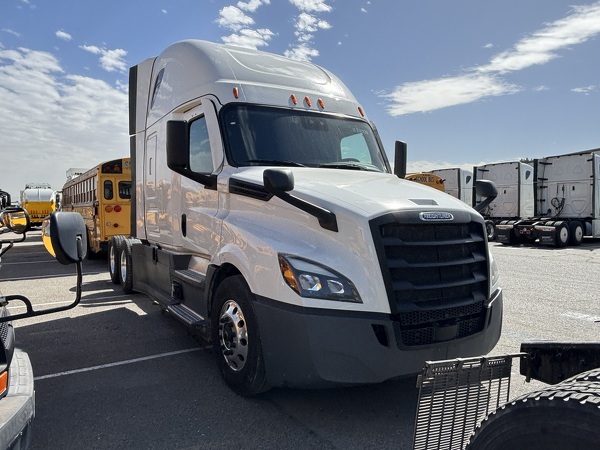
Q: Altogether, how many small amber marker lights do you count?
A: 5